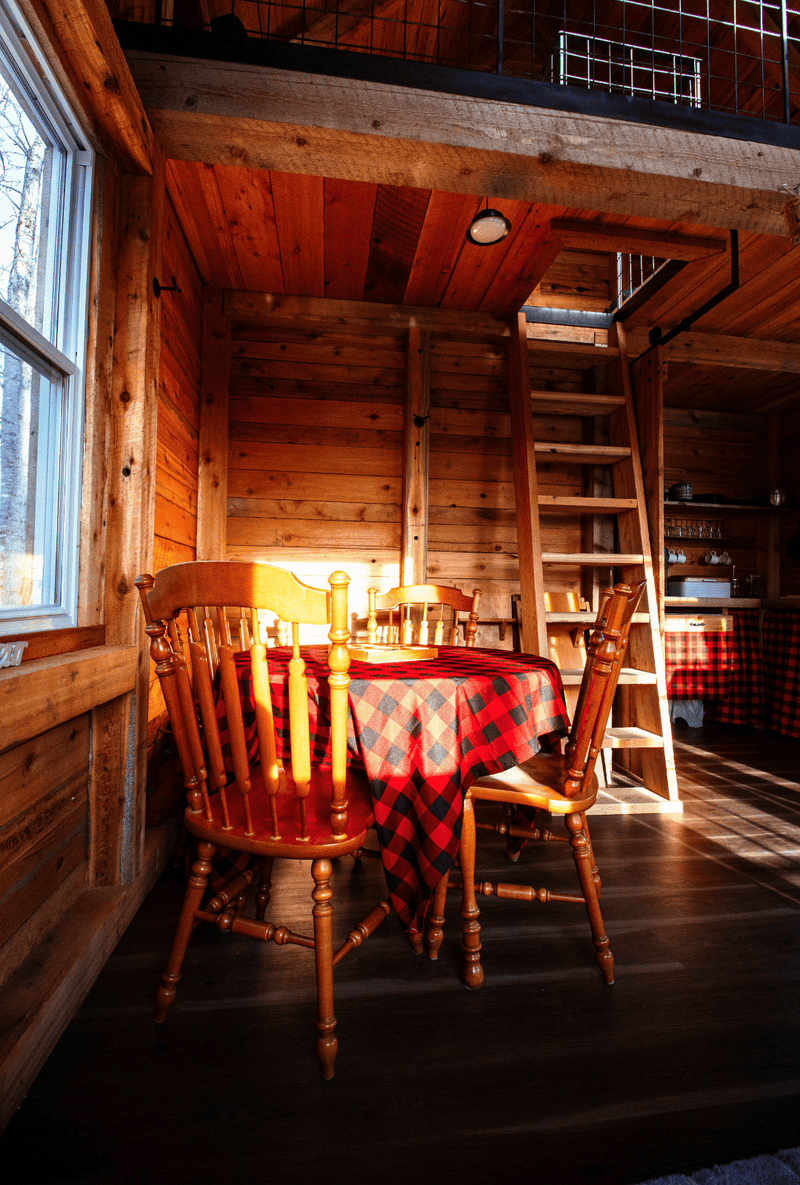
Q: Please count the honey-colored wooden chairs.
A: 4